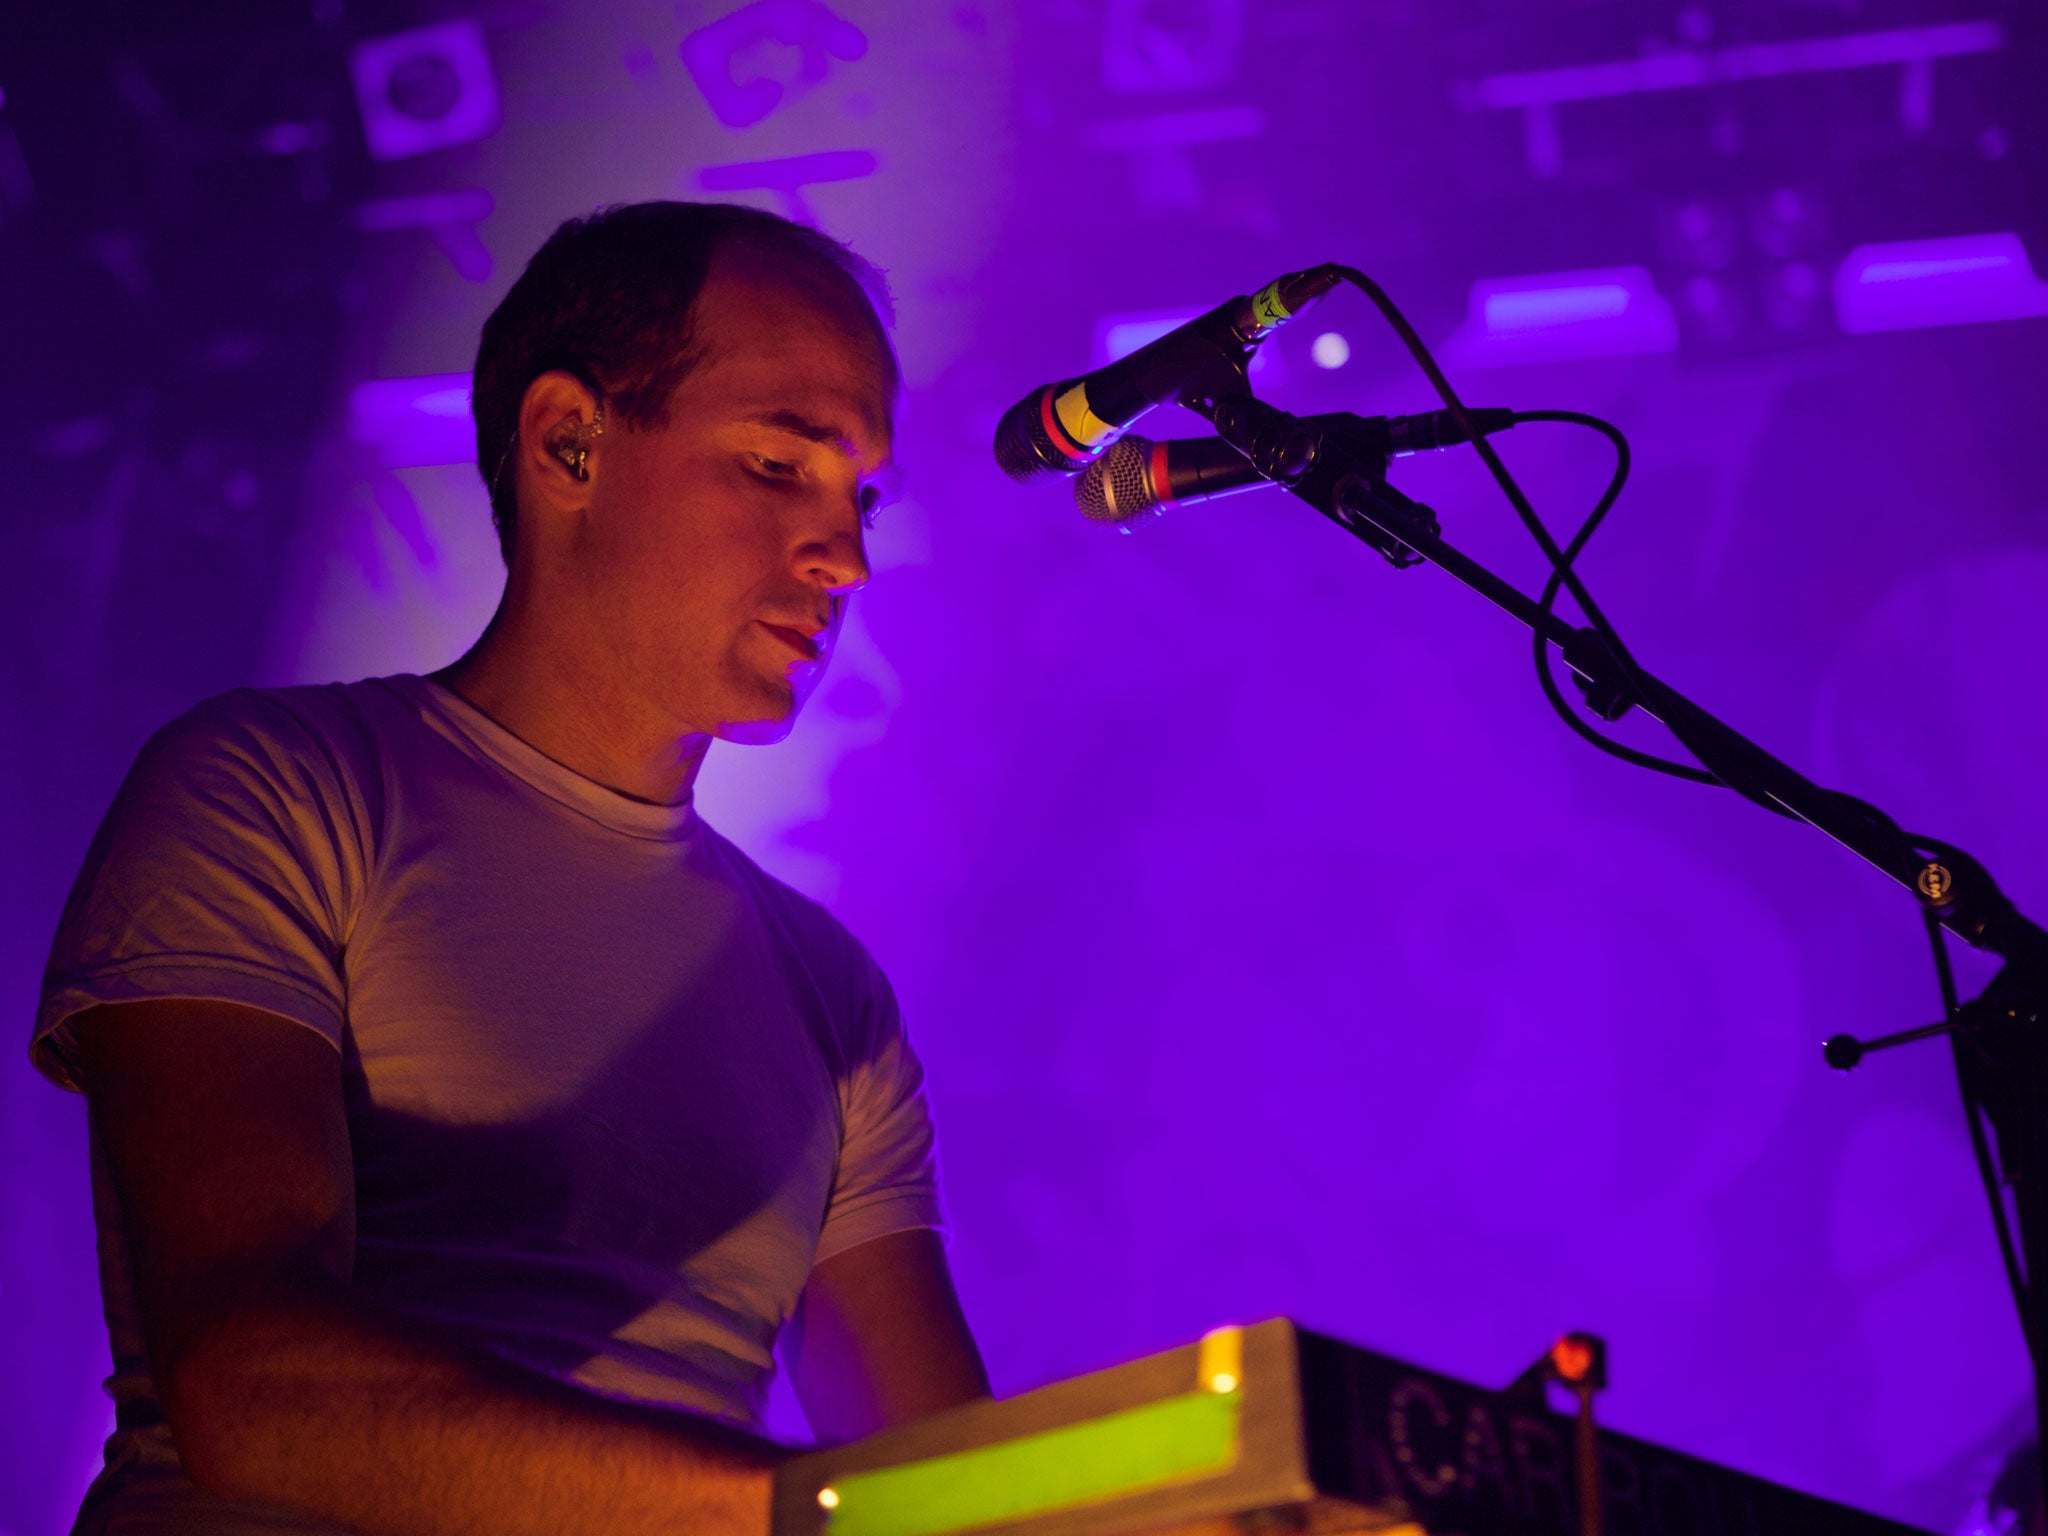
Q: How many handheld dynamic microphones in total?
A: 2